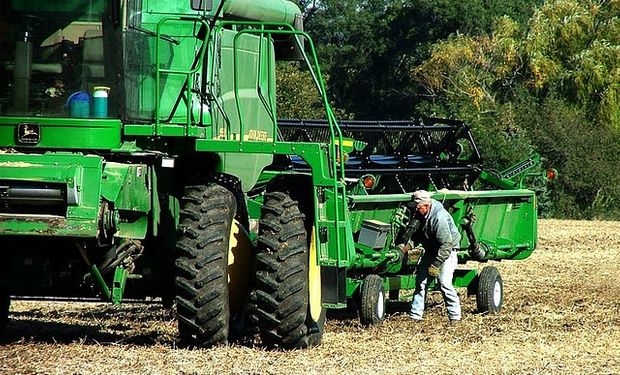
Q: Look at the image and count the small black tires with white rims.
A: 2